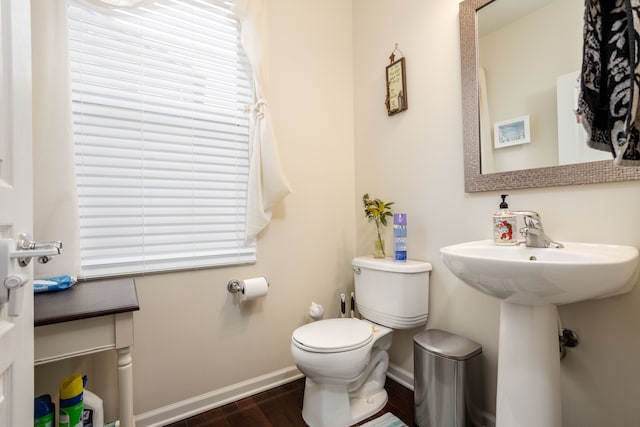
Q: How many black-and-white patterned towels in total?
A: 1